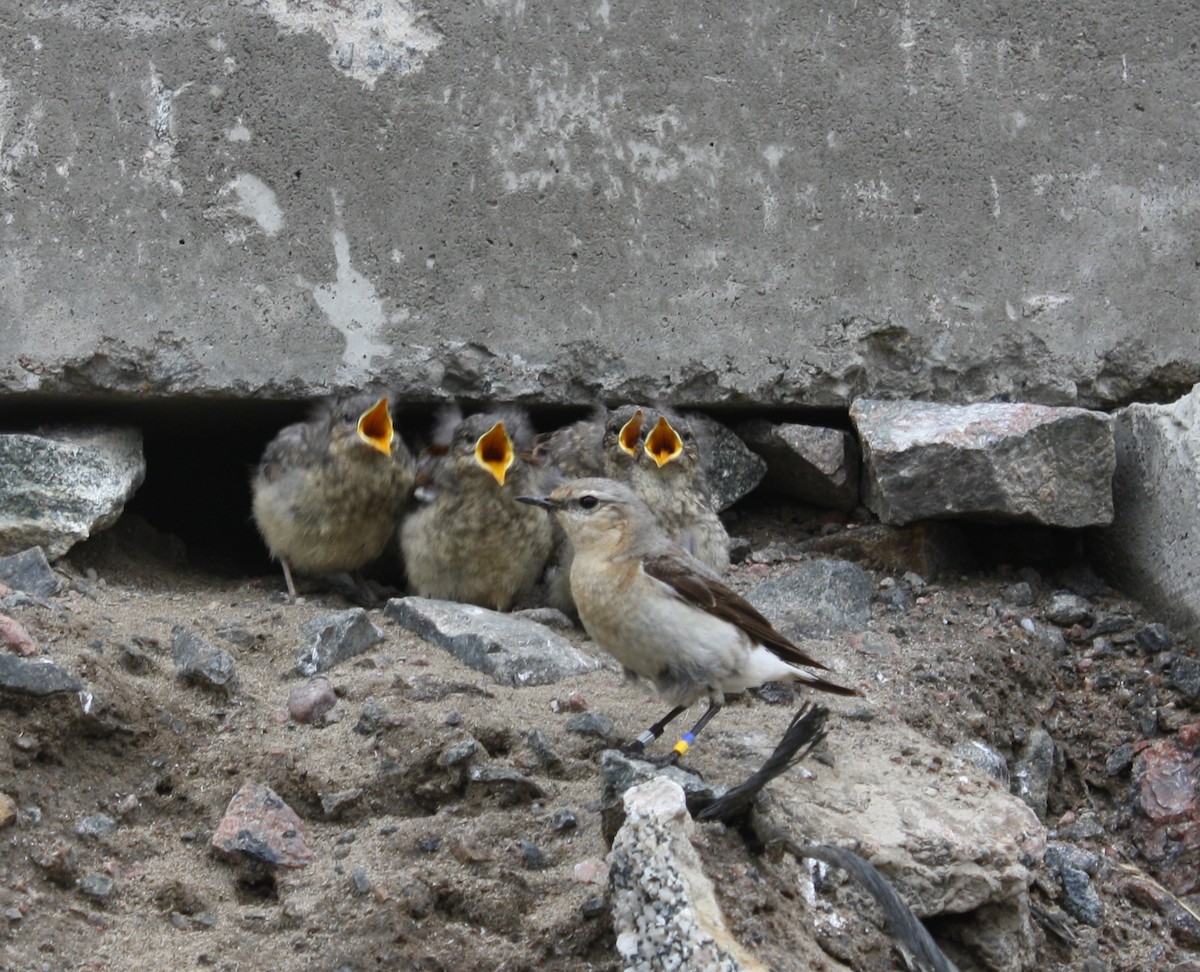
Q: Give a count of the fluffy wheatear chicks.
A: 4